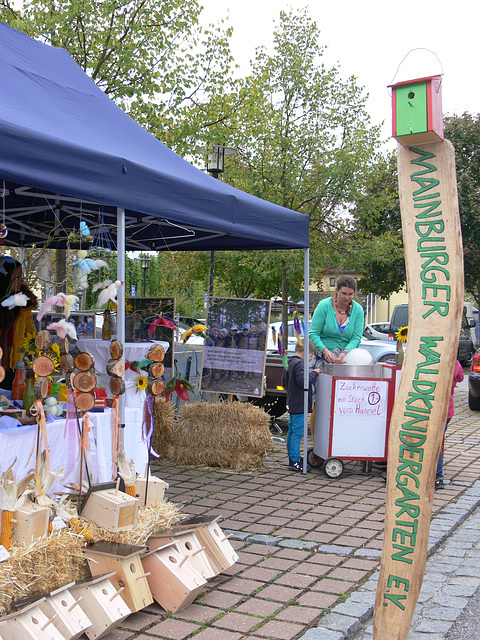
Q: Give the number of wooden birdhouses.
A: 11